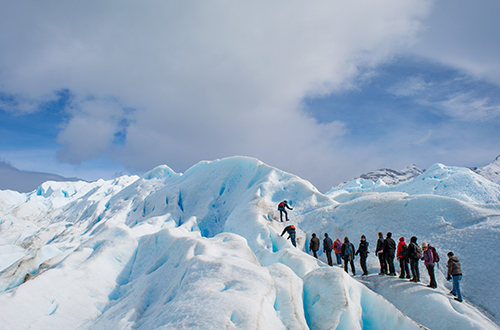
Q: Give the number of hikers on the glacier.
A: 13